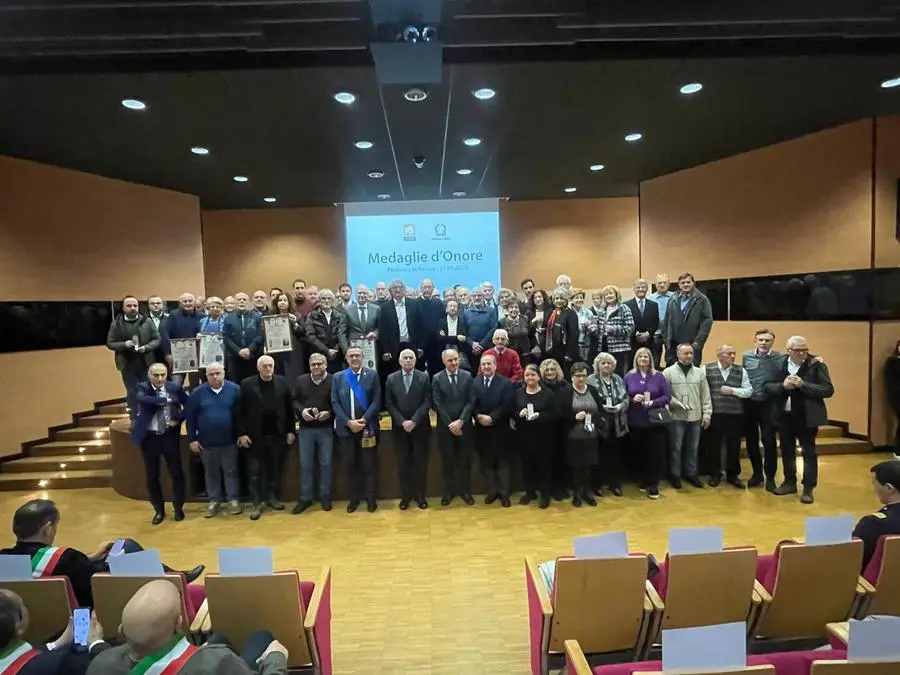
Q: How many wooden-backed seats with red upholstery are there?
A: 9